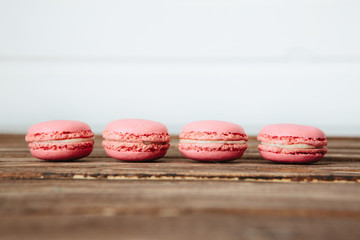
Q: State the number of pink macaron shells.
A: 8